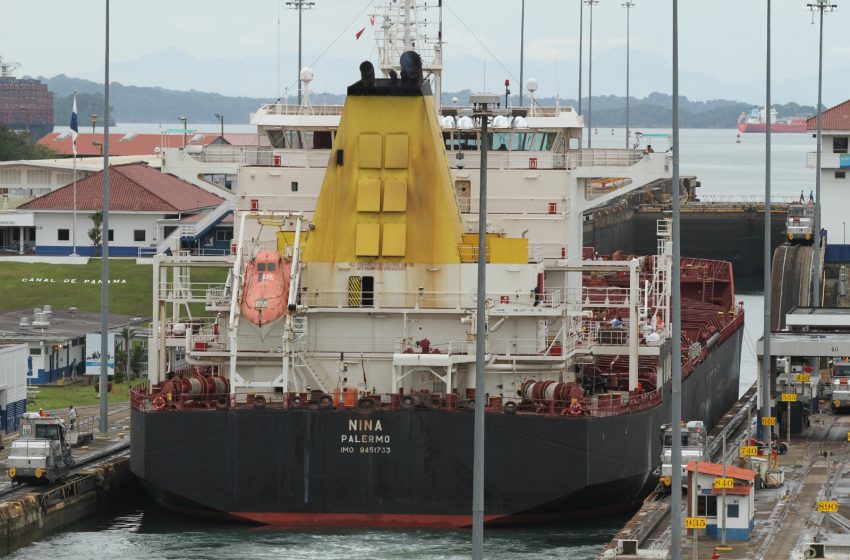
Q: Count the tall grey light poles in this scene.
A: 10